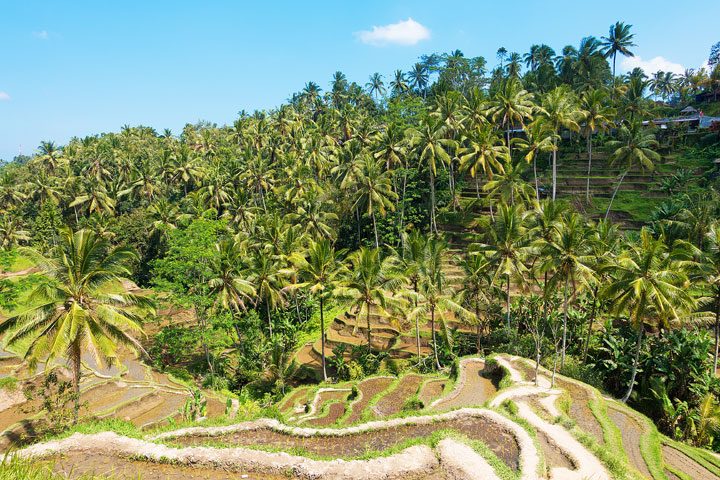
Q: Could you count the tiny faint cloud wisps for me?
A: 2